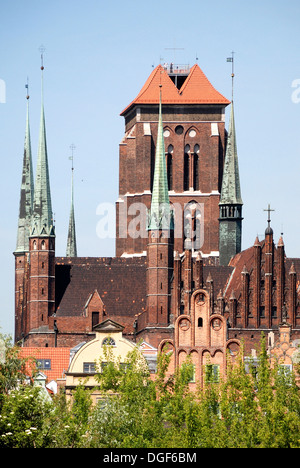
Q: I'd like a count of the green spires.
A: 5